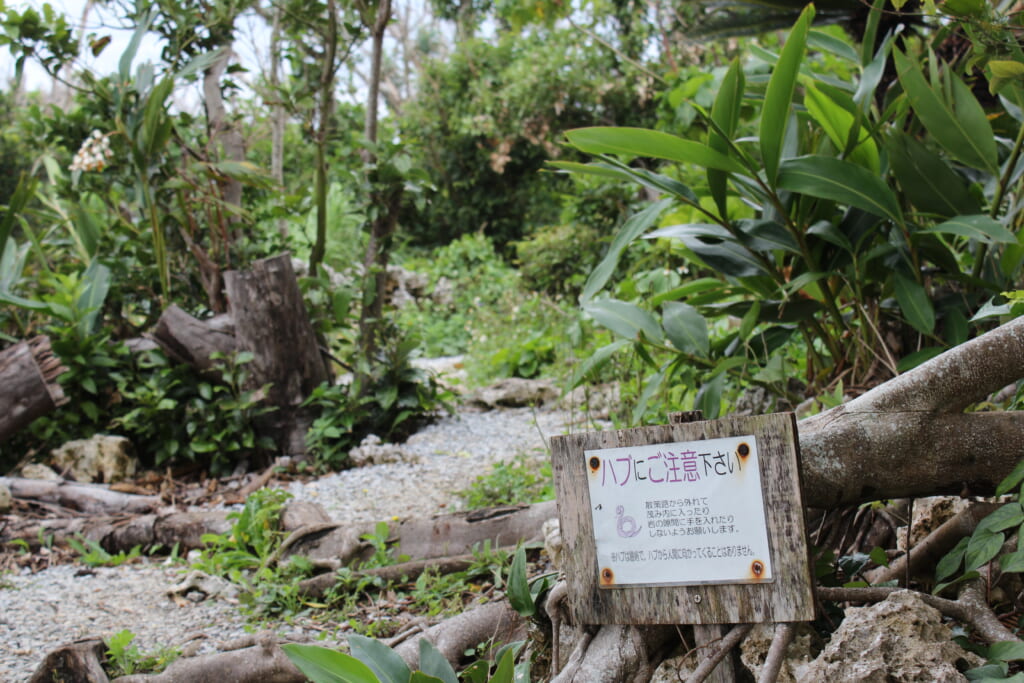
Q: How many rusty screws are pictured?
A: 4